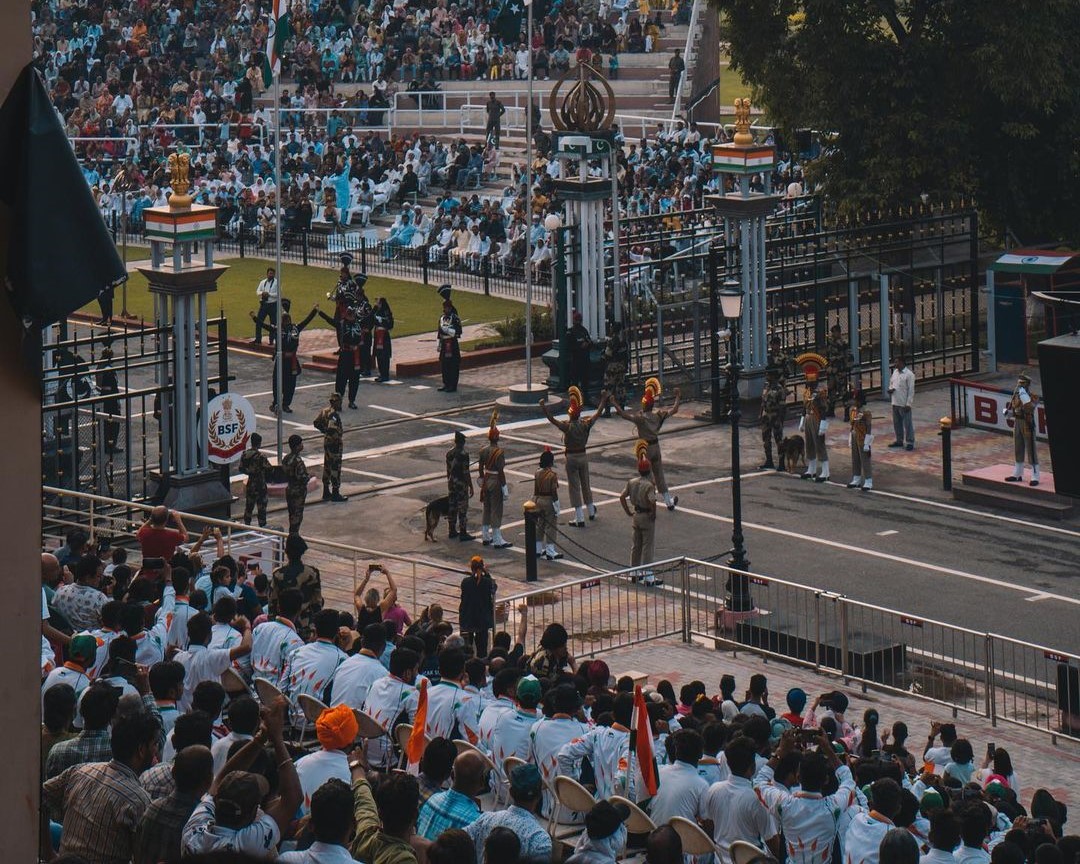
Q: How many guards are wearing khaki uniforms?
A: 8